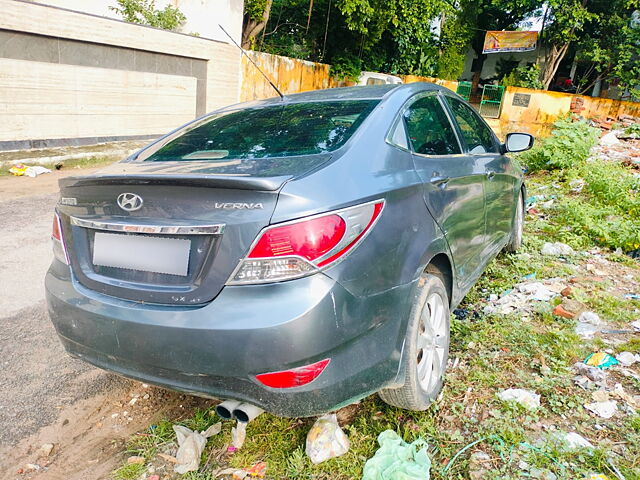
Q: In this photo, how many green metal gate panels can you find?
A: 2